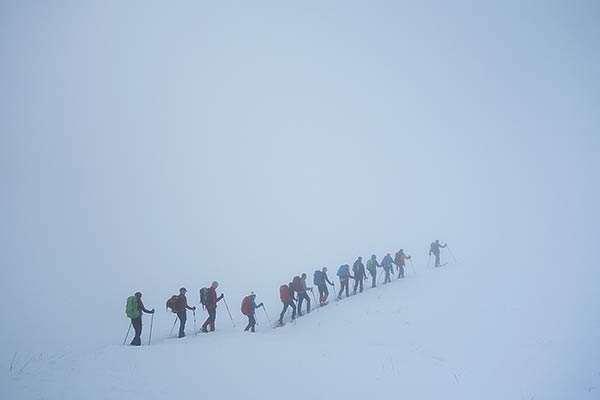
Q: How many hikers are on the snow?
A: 13